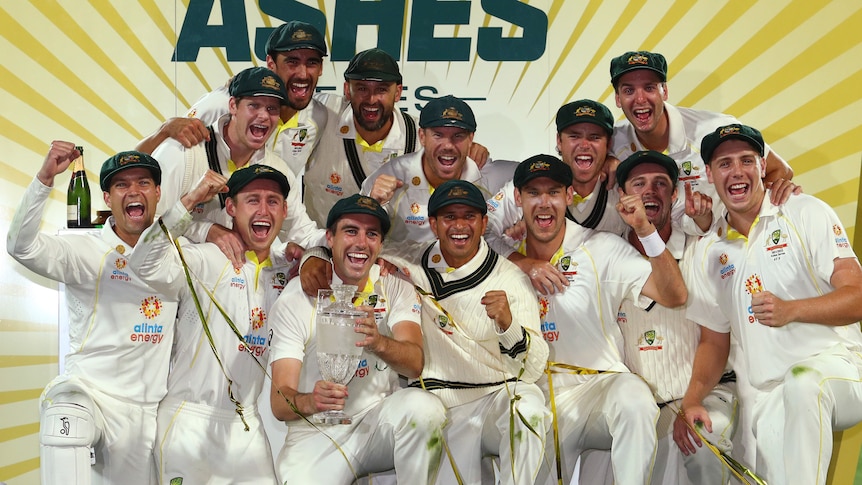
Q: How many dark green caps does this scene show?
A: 13